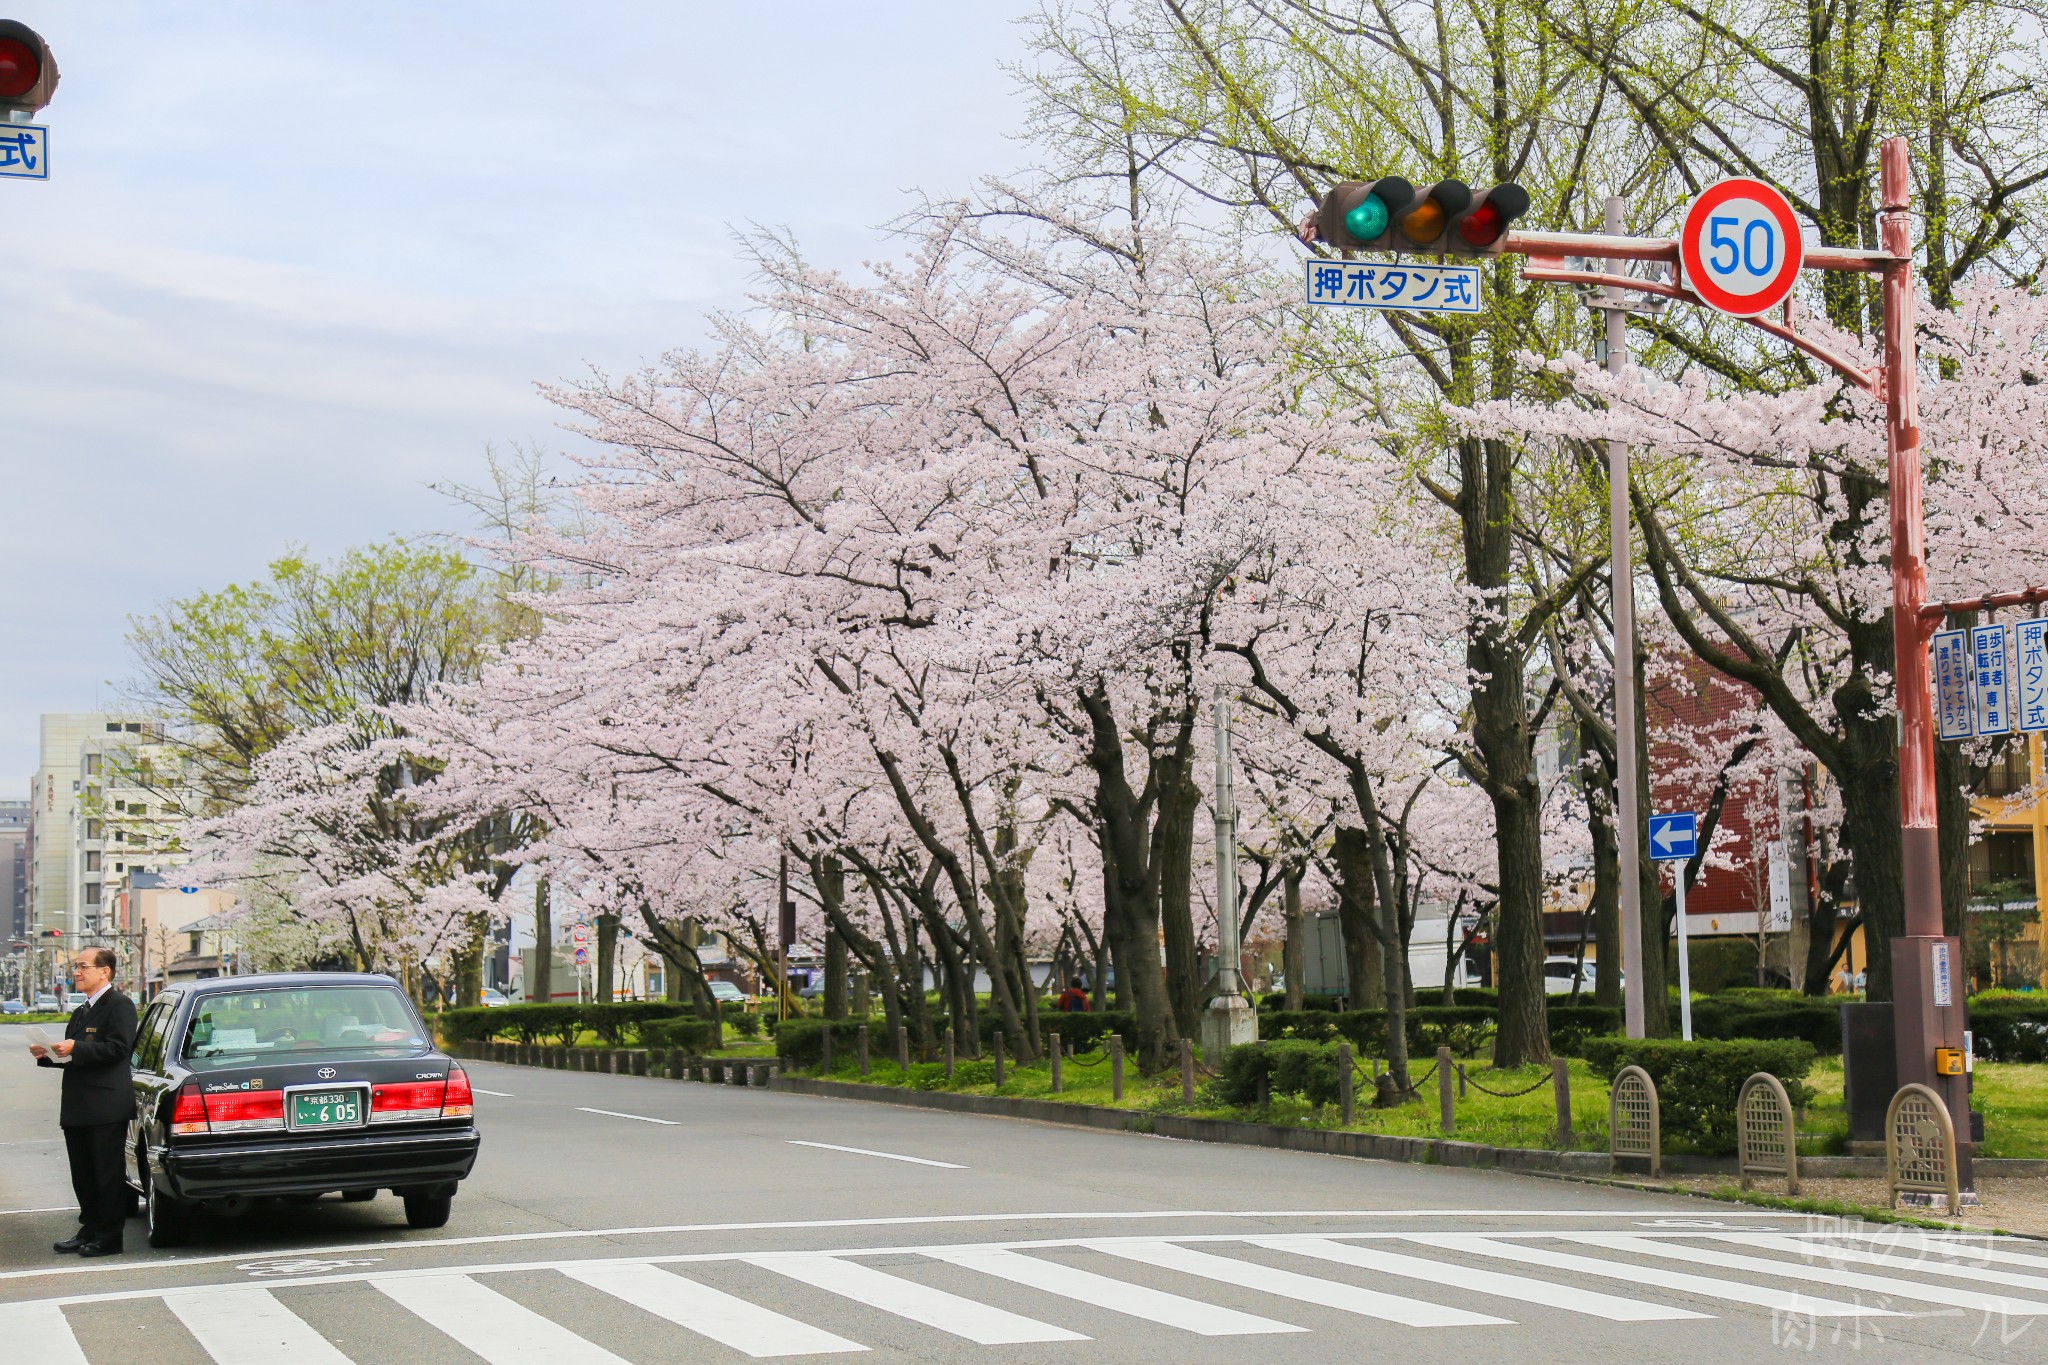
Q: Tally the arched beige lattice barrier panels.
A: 3